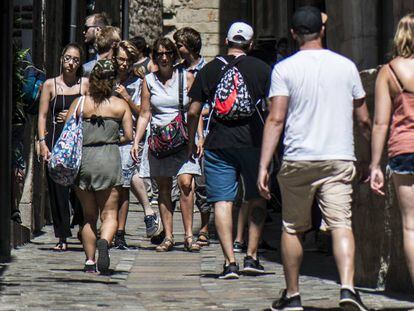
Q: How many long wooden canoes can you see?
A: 0